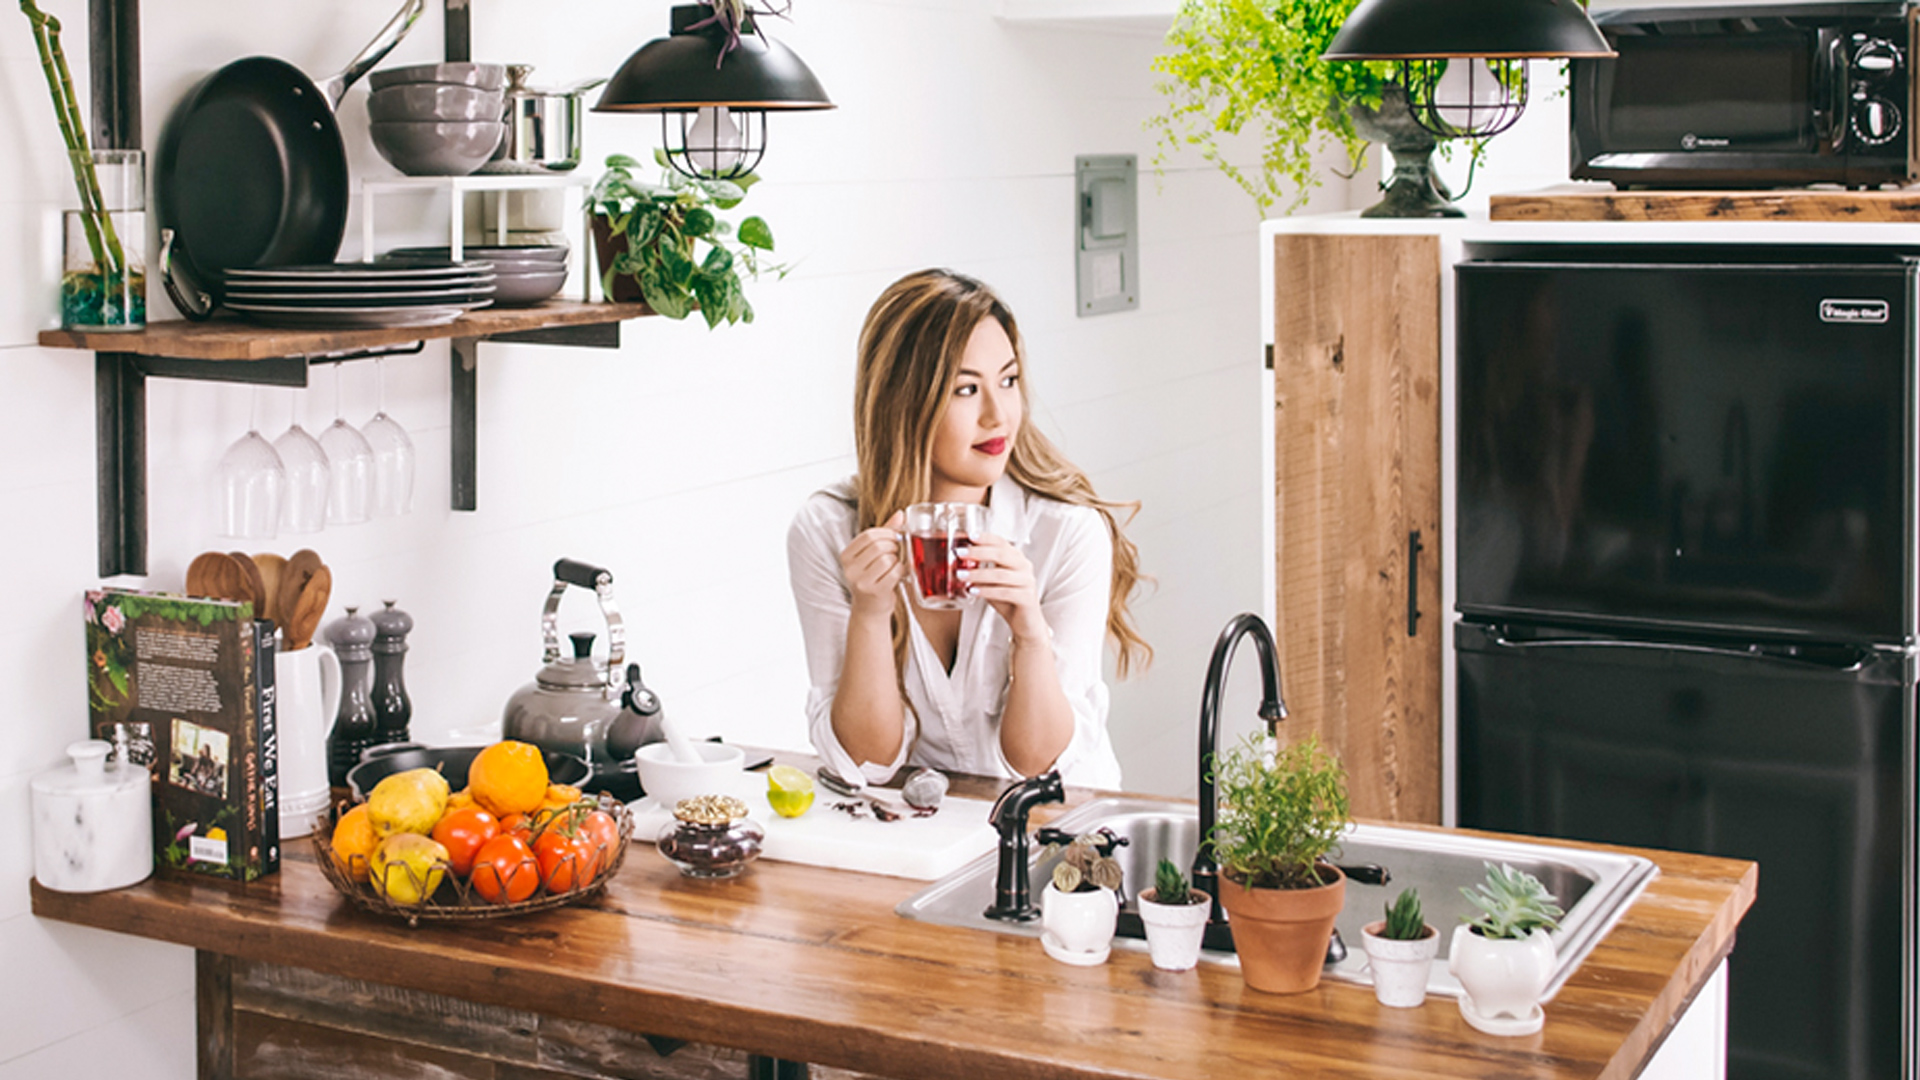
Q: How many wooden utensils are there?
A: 5